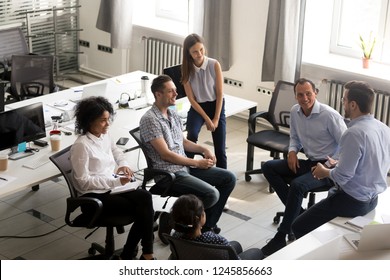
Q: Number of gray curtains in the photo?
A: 3